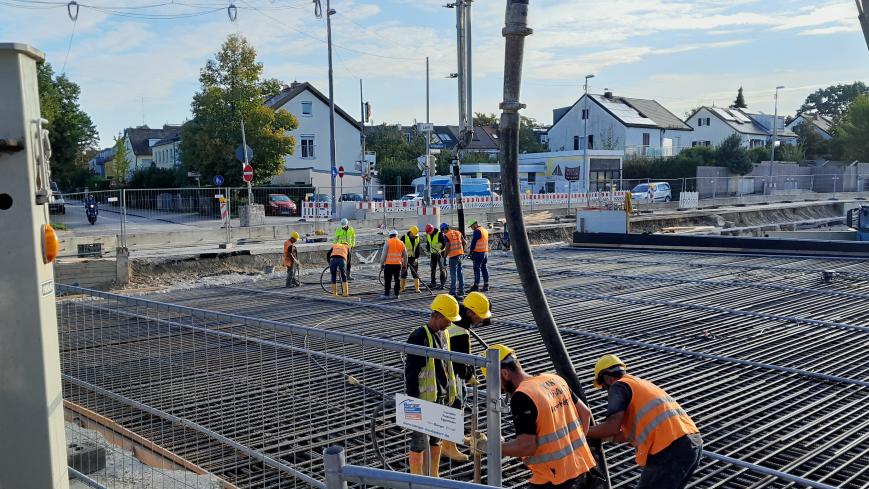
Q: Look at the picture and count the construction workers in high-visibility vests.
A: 12